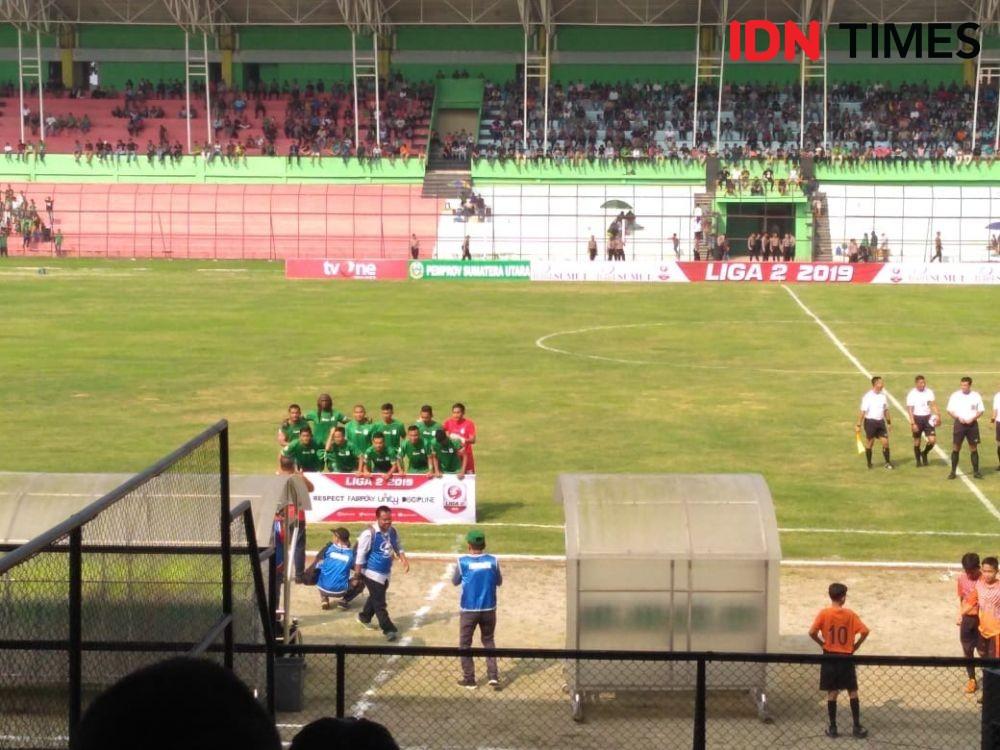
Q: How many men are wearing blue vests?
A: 3